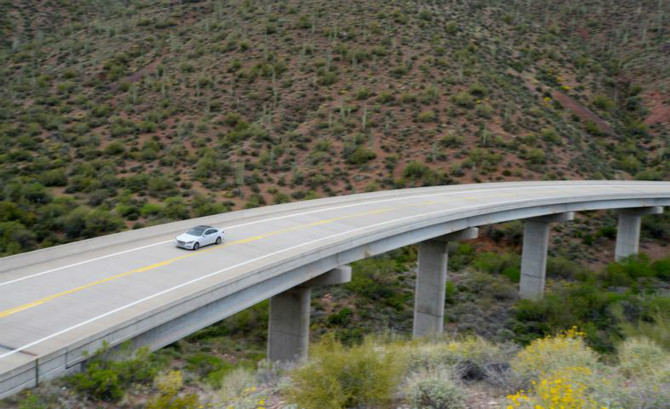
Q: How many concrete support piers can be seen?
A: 4